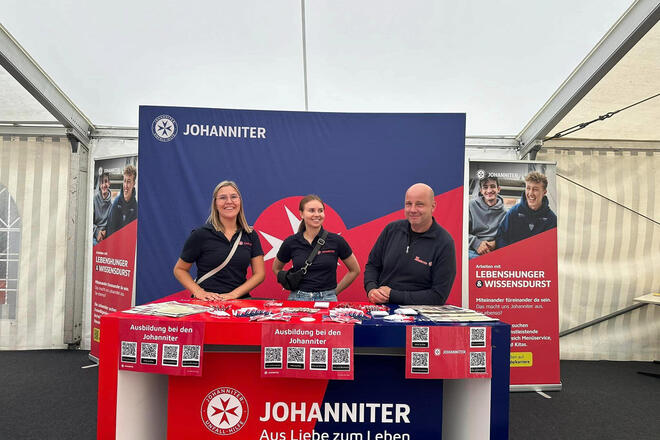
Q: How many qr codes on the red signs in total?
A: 12